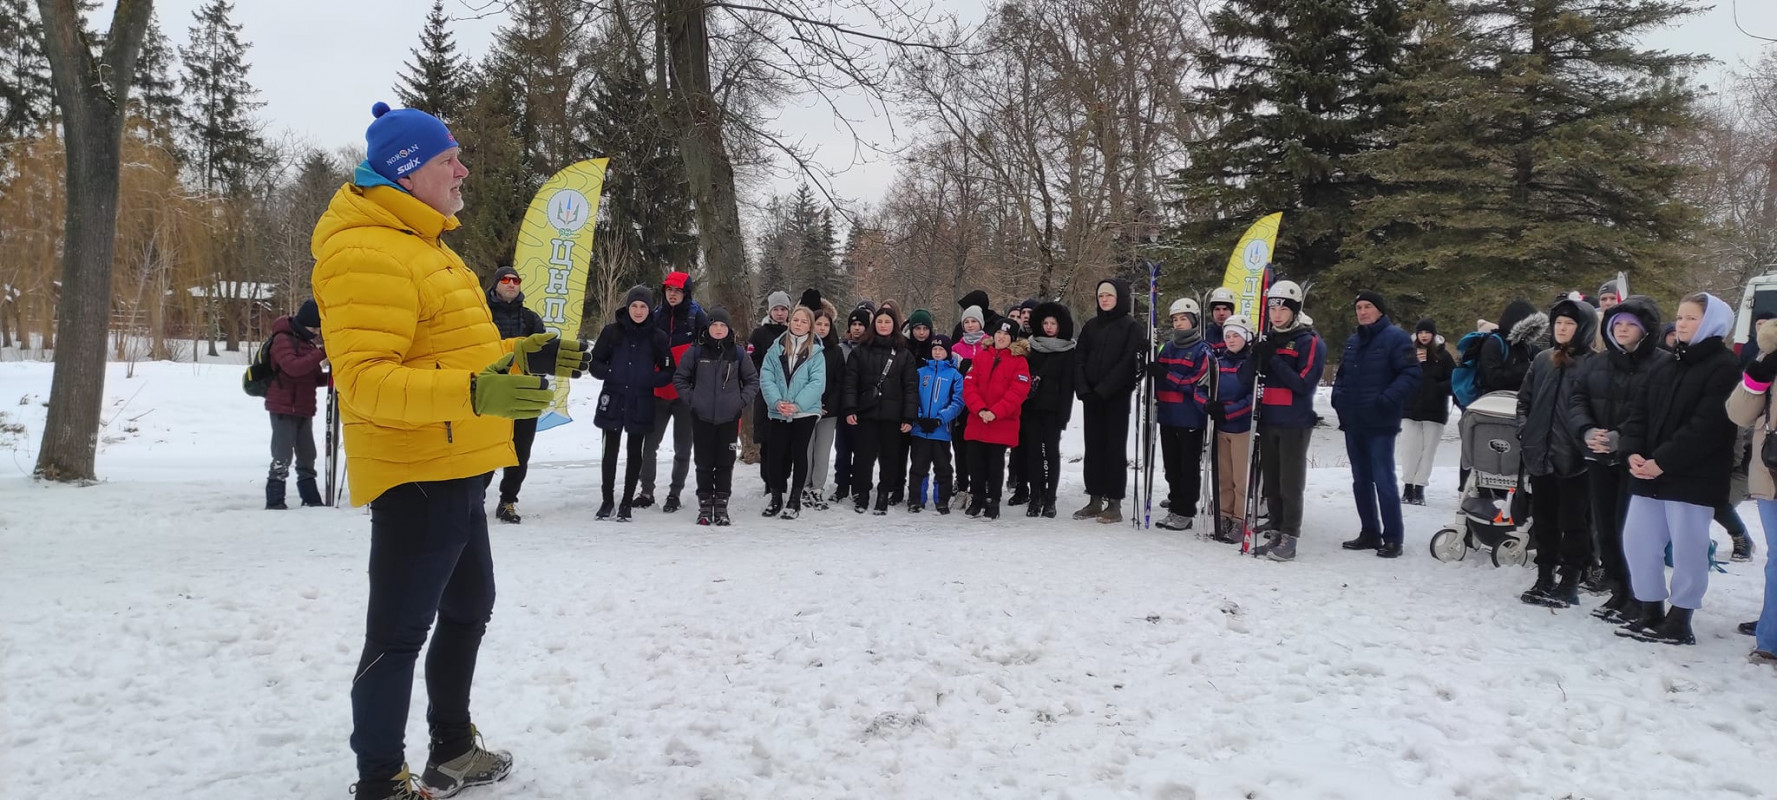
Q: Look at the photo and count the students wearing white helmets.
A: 4